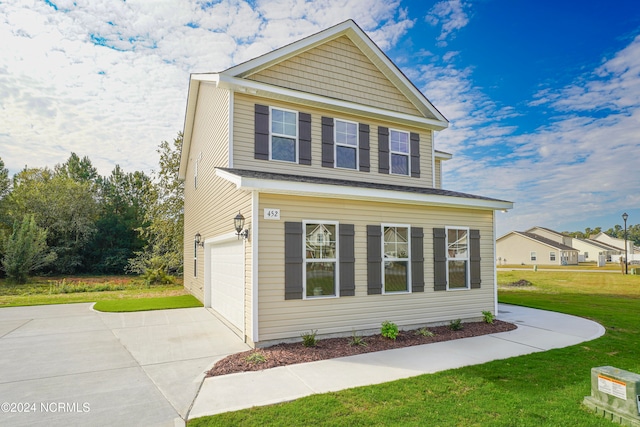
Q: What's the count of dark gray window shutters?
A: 12